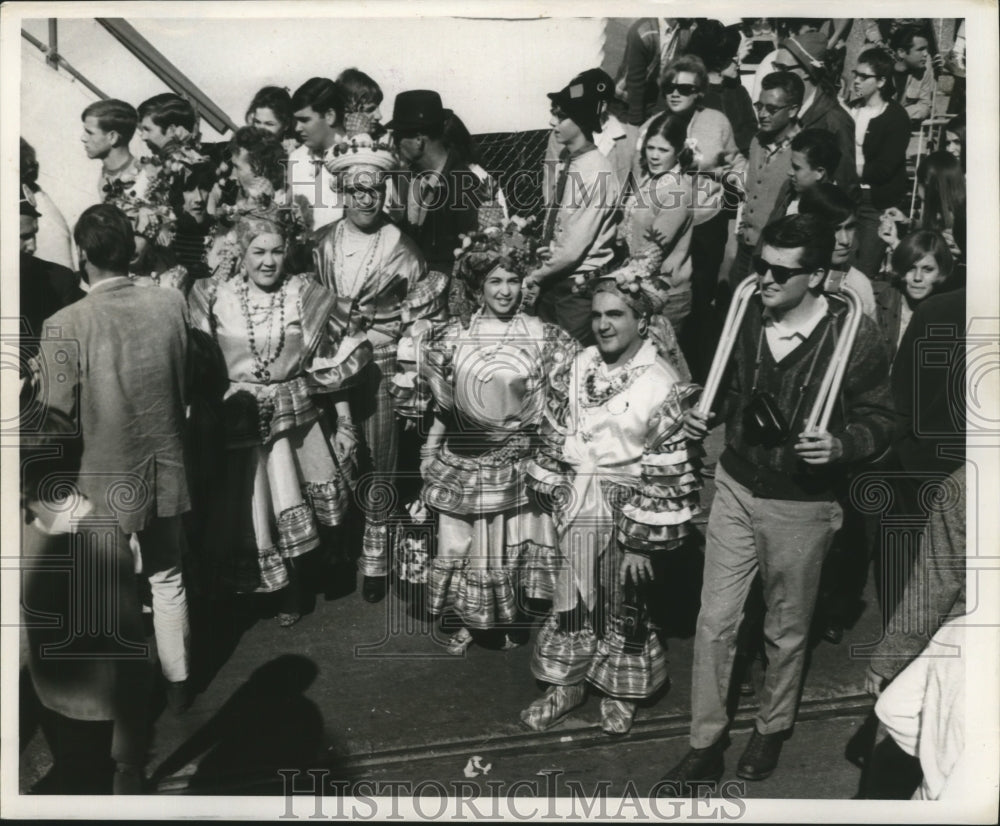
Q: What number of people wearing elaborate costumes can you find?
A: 4